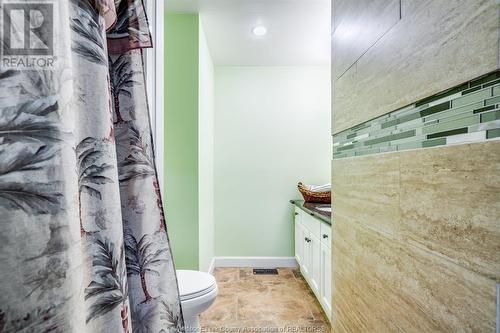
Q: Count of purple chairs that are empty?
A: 0